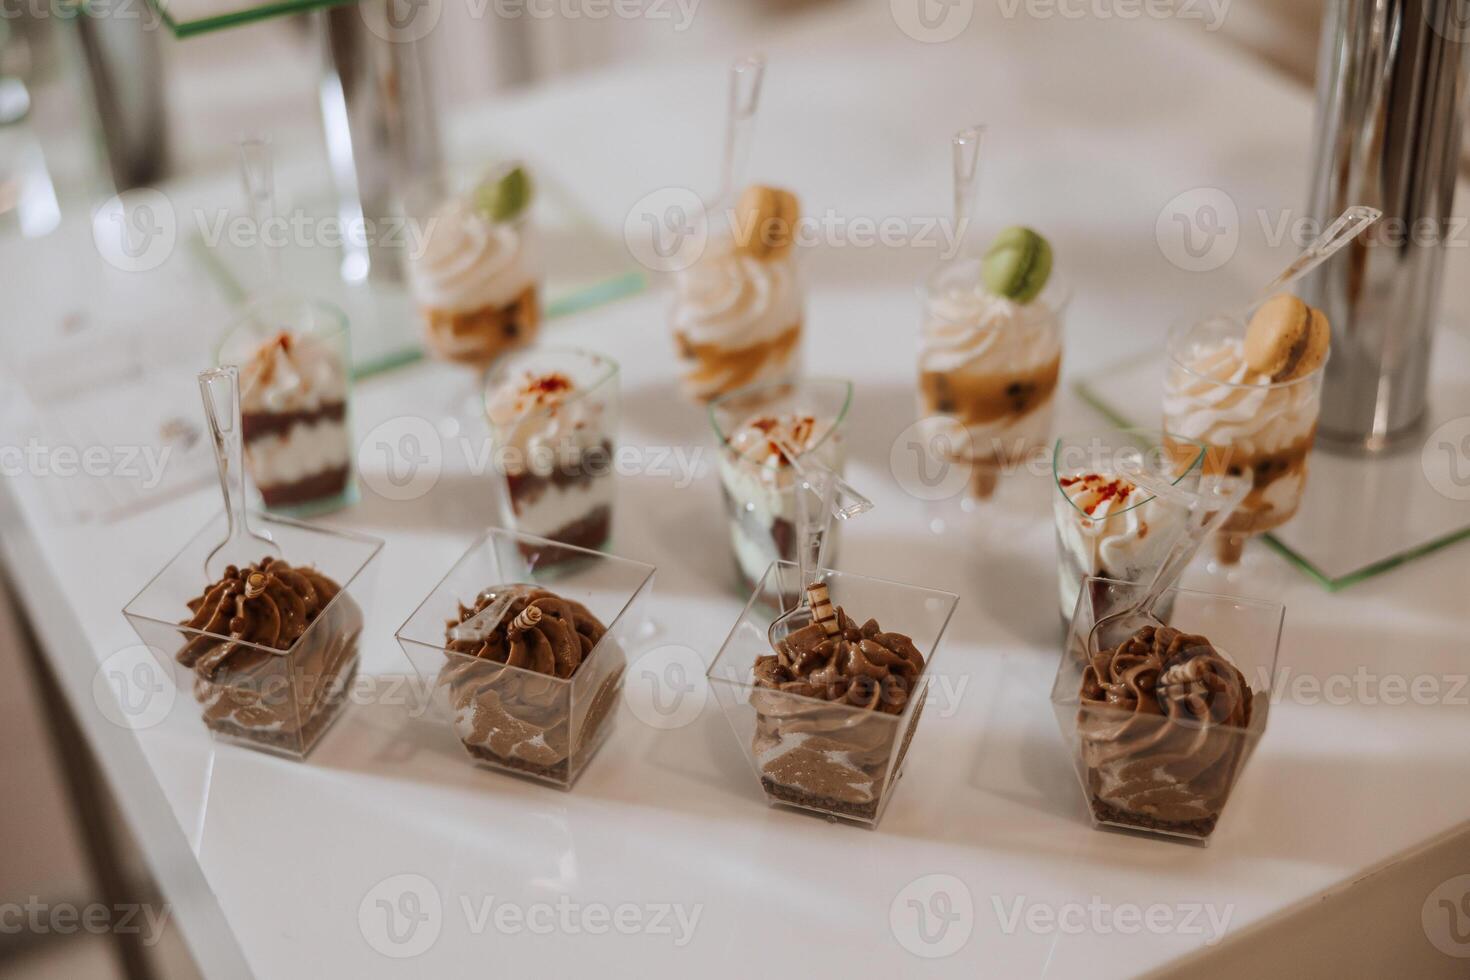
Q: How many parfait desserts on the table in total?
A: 12